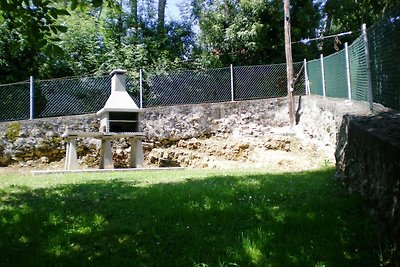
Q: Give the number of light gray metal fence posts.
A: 7